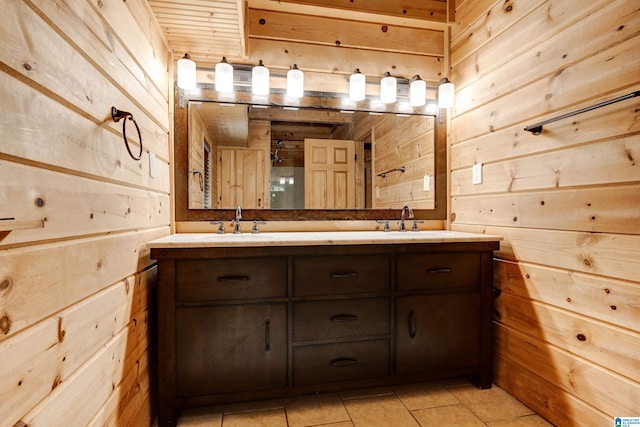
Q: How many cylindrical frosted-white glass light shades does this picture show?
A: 8